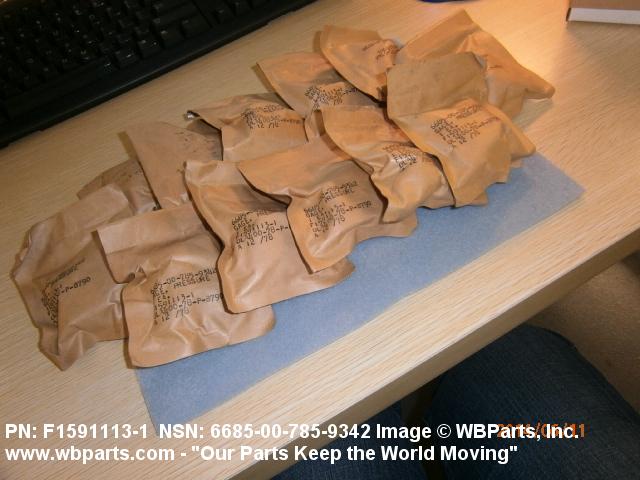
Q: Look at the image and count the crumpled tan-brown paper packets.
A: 12